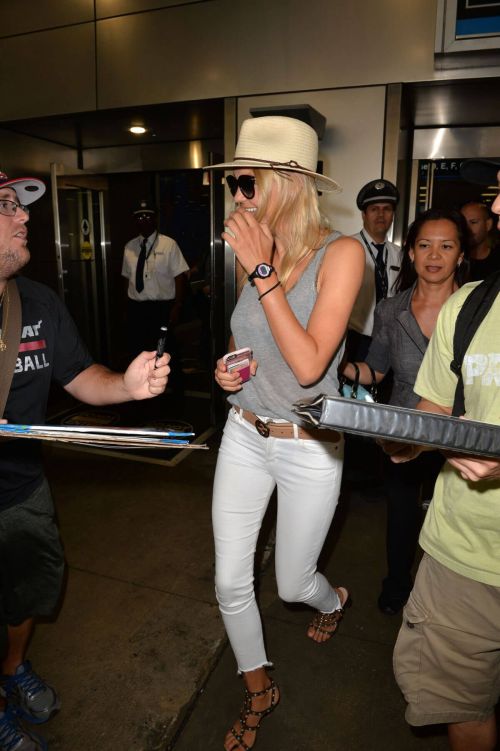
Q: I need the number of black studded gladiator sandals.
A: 2